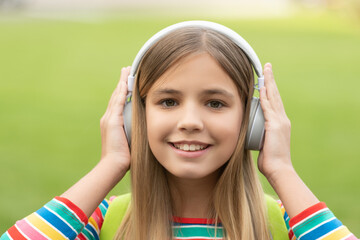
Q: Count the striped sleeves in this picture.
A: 2